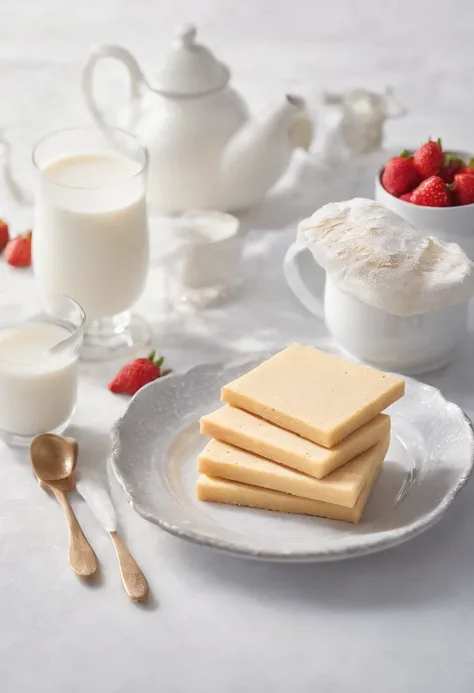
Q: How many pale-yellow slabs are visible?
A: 4